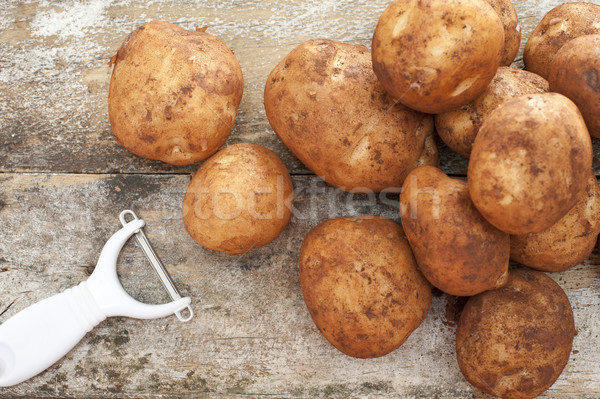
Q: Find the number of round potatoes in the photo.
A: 13